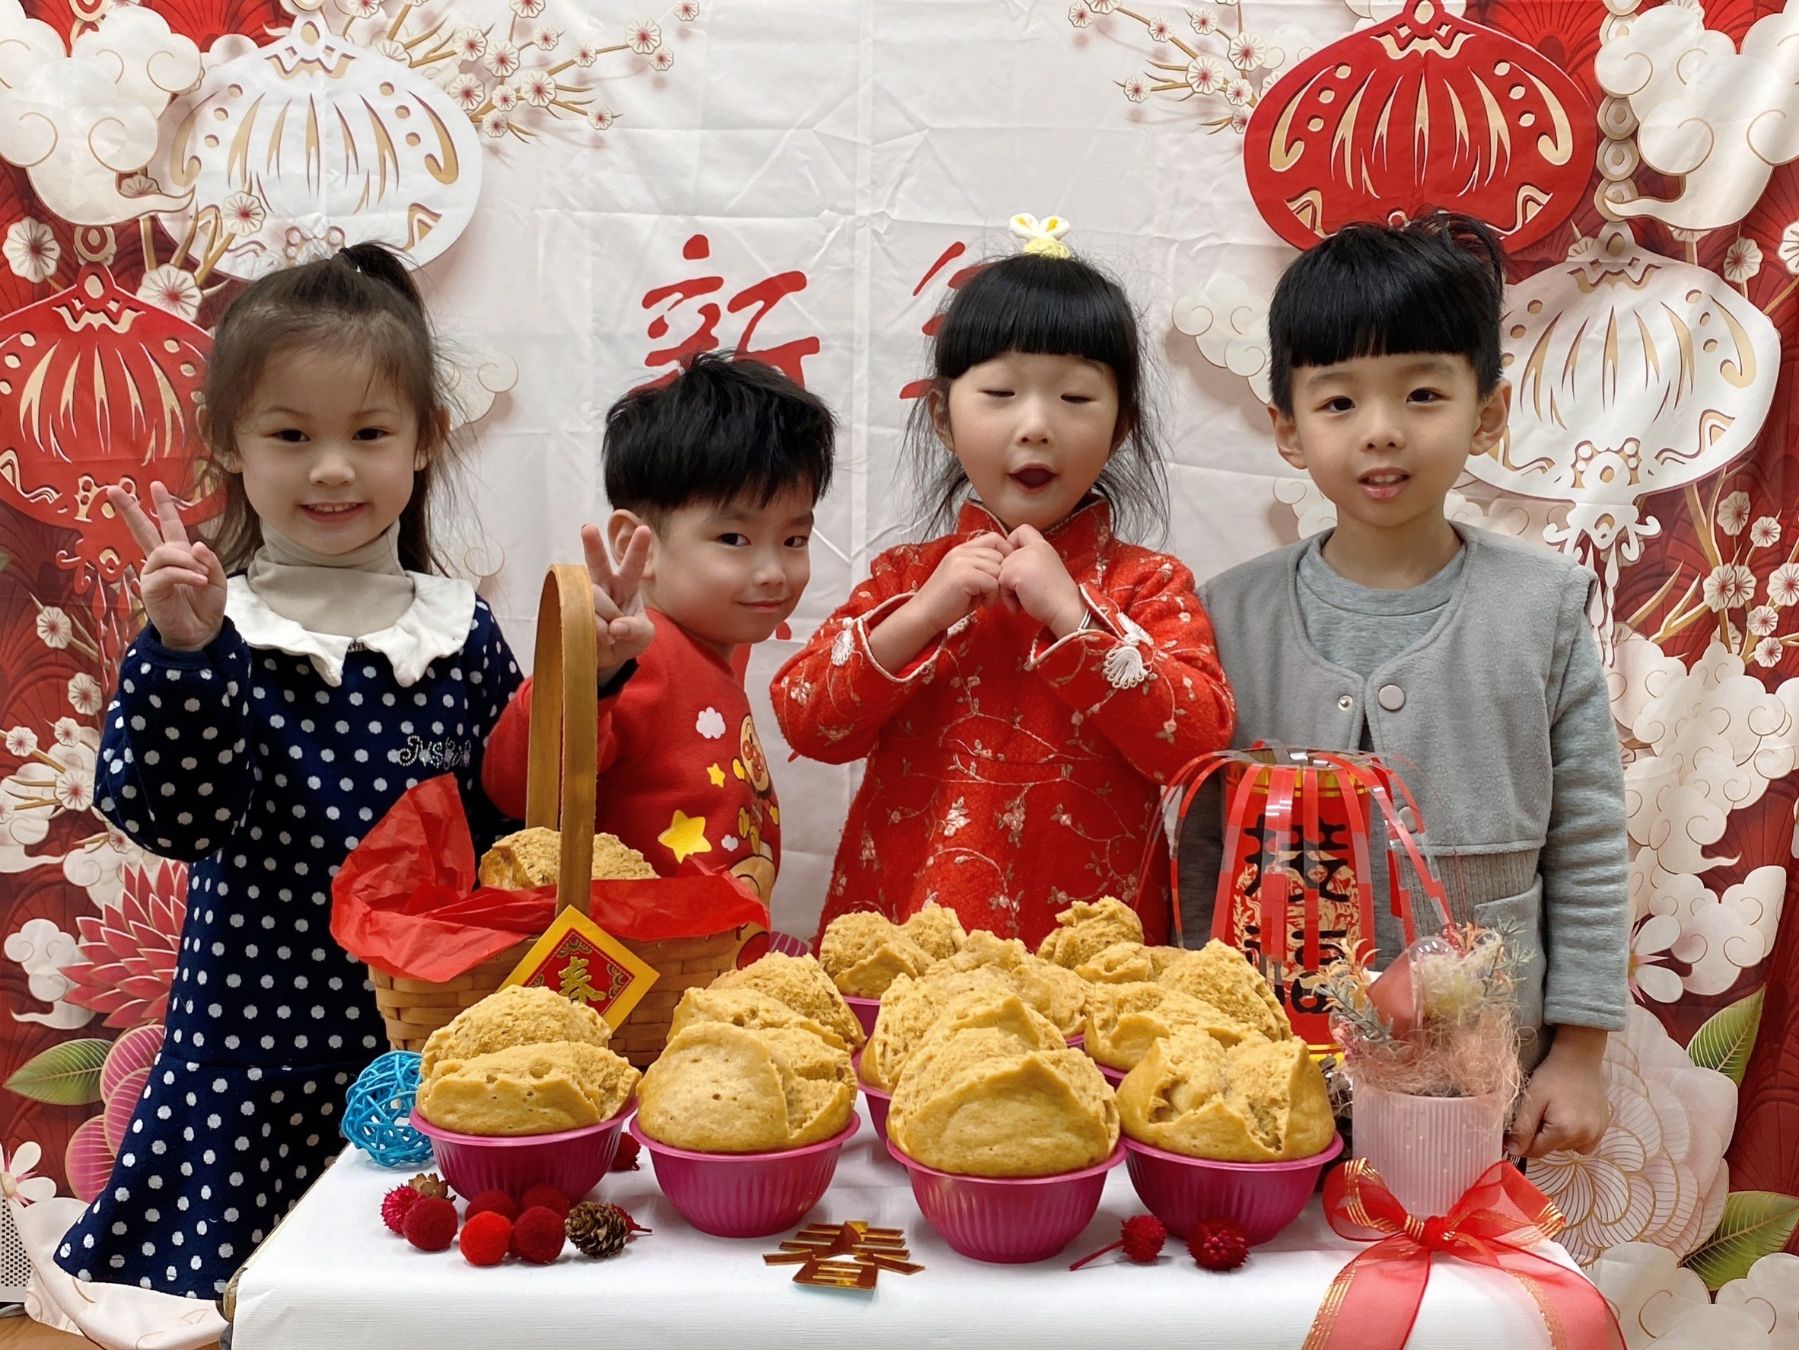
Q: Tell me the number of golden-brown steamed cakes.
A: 11